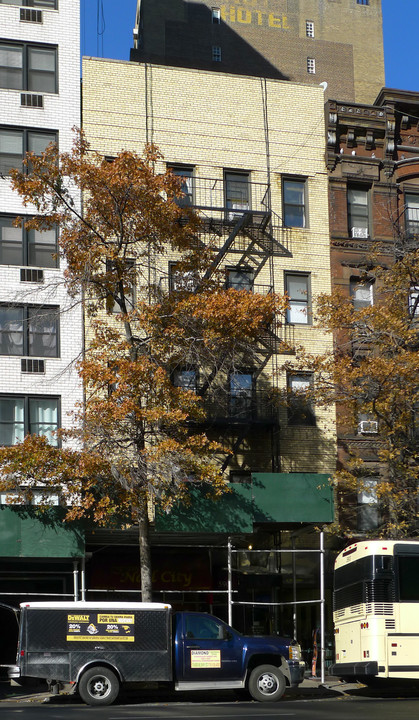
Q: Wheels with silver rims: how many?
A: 2